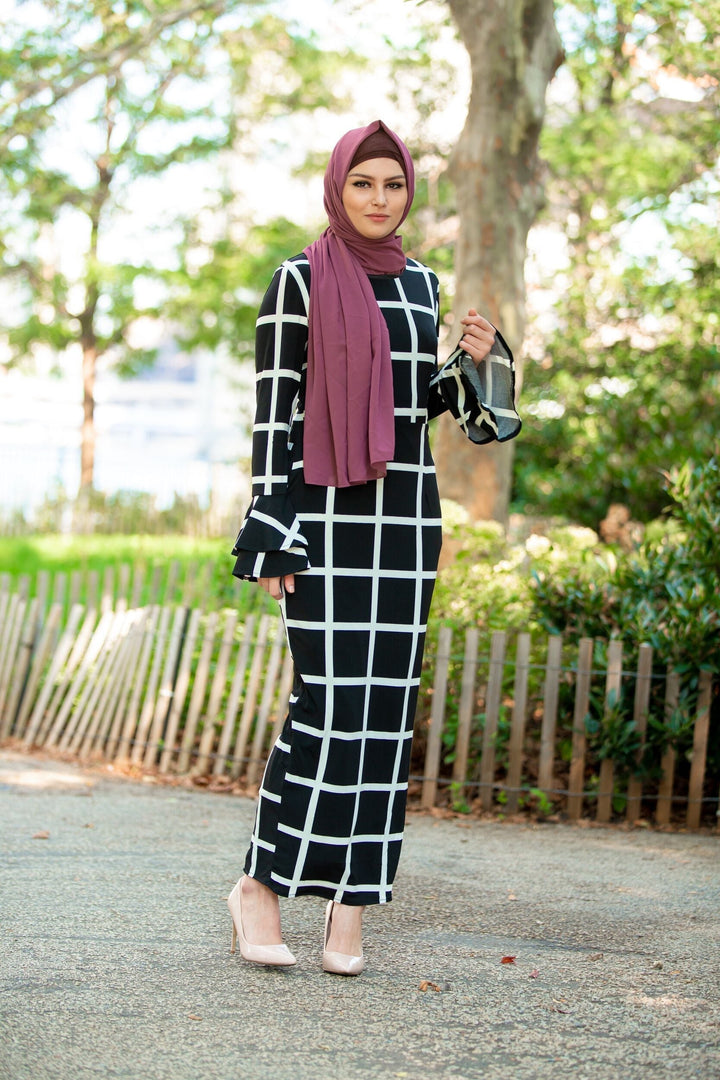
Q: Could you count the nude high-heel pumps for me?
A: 2